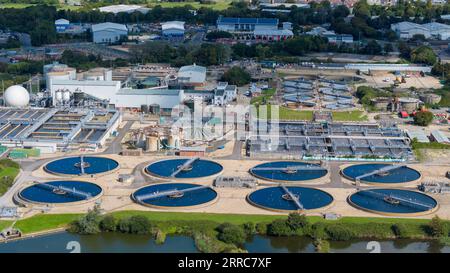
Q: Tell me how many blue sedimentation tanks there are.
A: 8